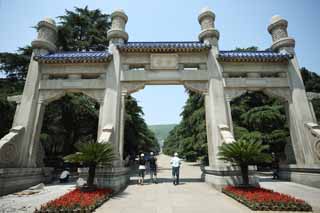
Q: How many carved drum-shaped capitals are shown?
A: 4